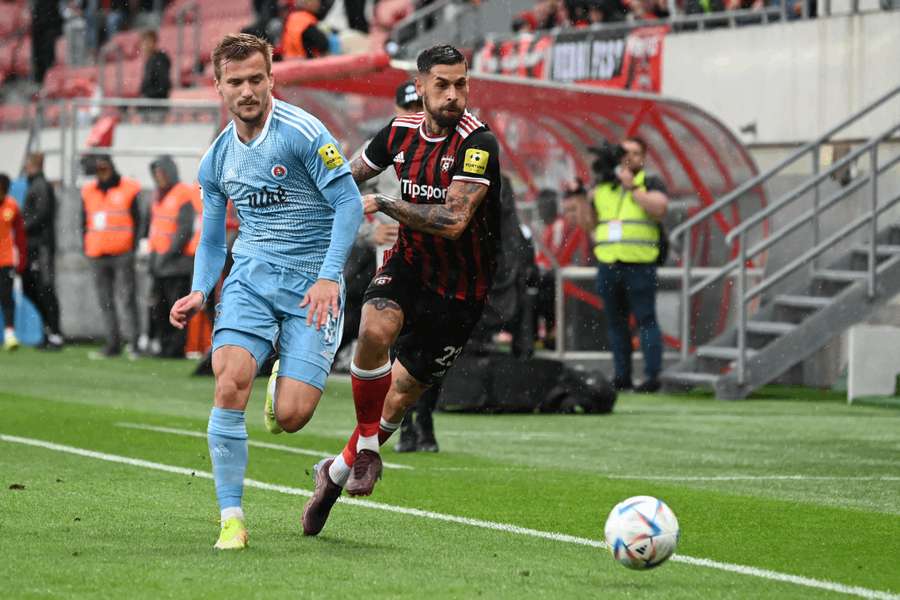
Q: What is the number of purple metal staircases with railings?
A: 0